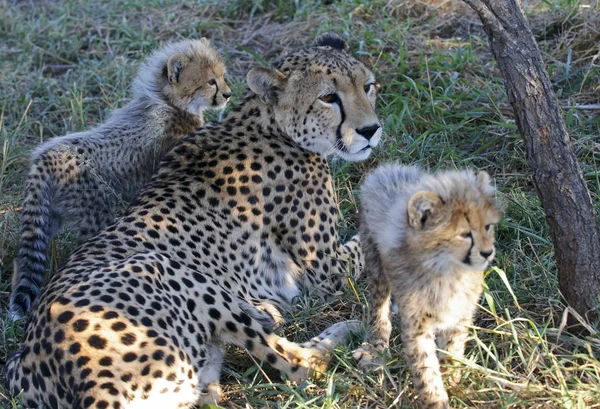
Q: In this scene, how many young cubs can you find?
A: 2